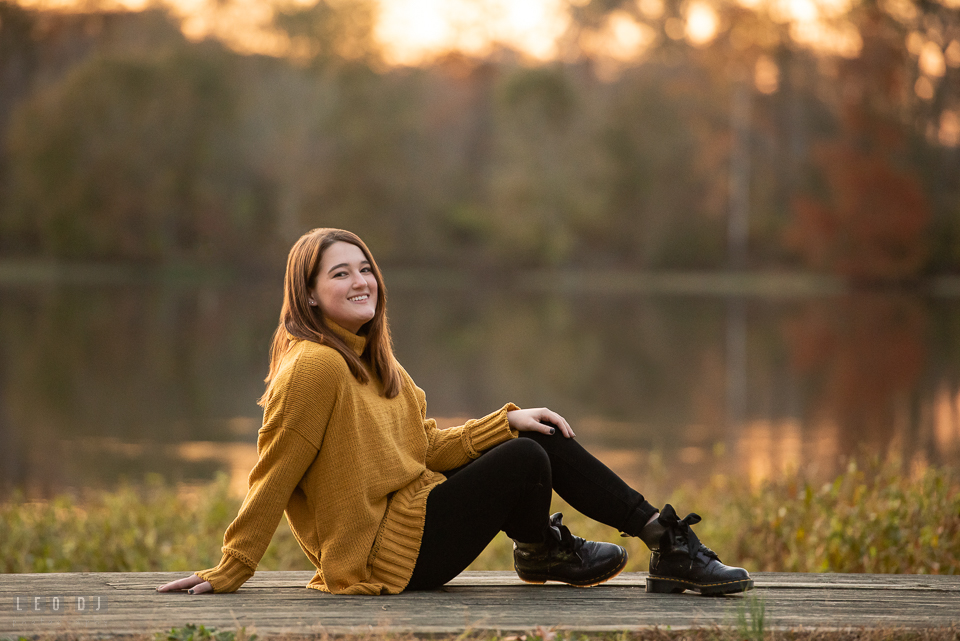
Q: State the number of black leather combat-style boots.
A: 2